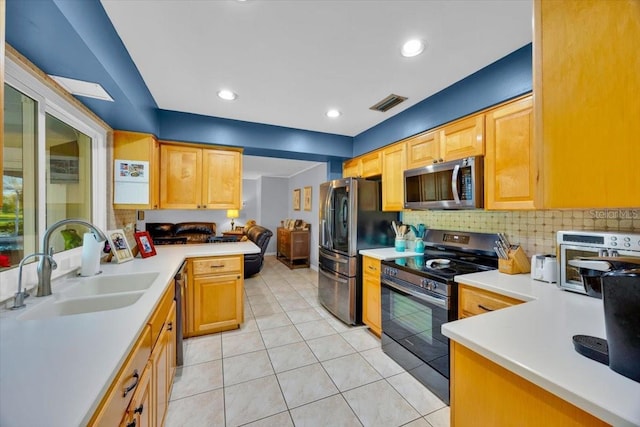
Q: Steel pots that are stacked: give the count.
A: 0